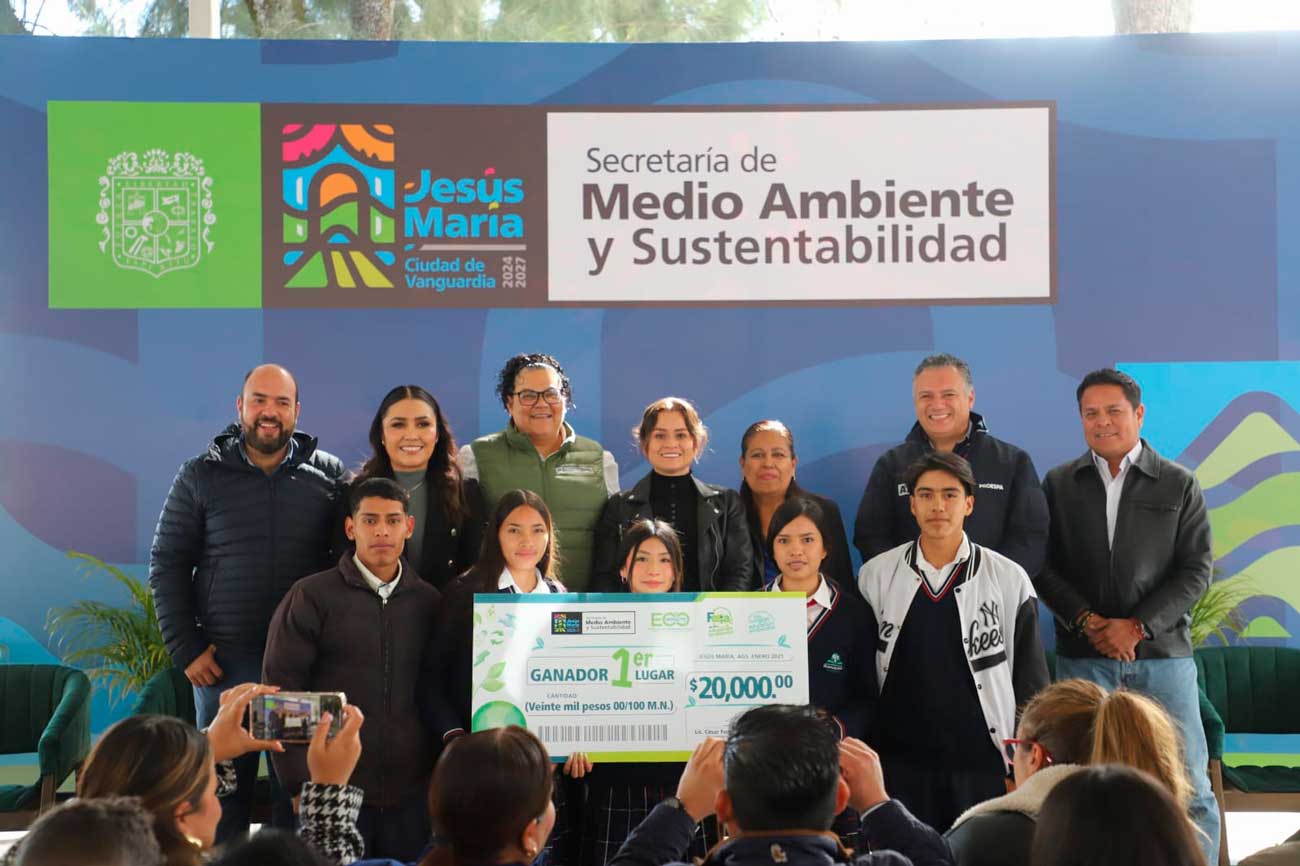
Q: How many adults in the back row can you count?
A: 7